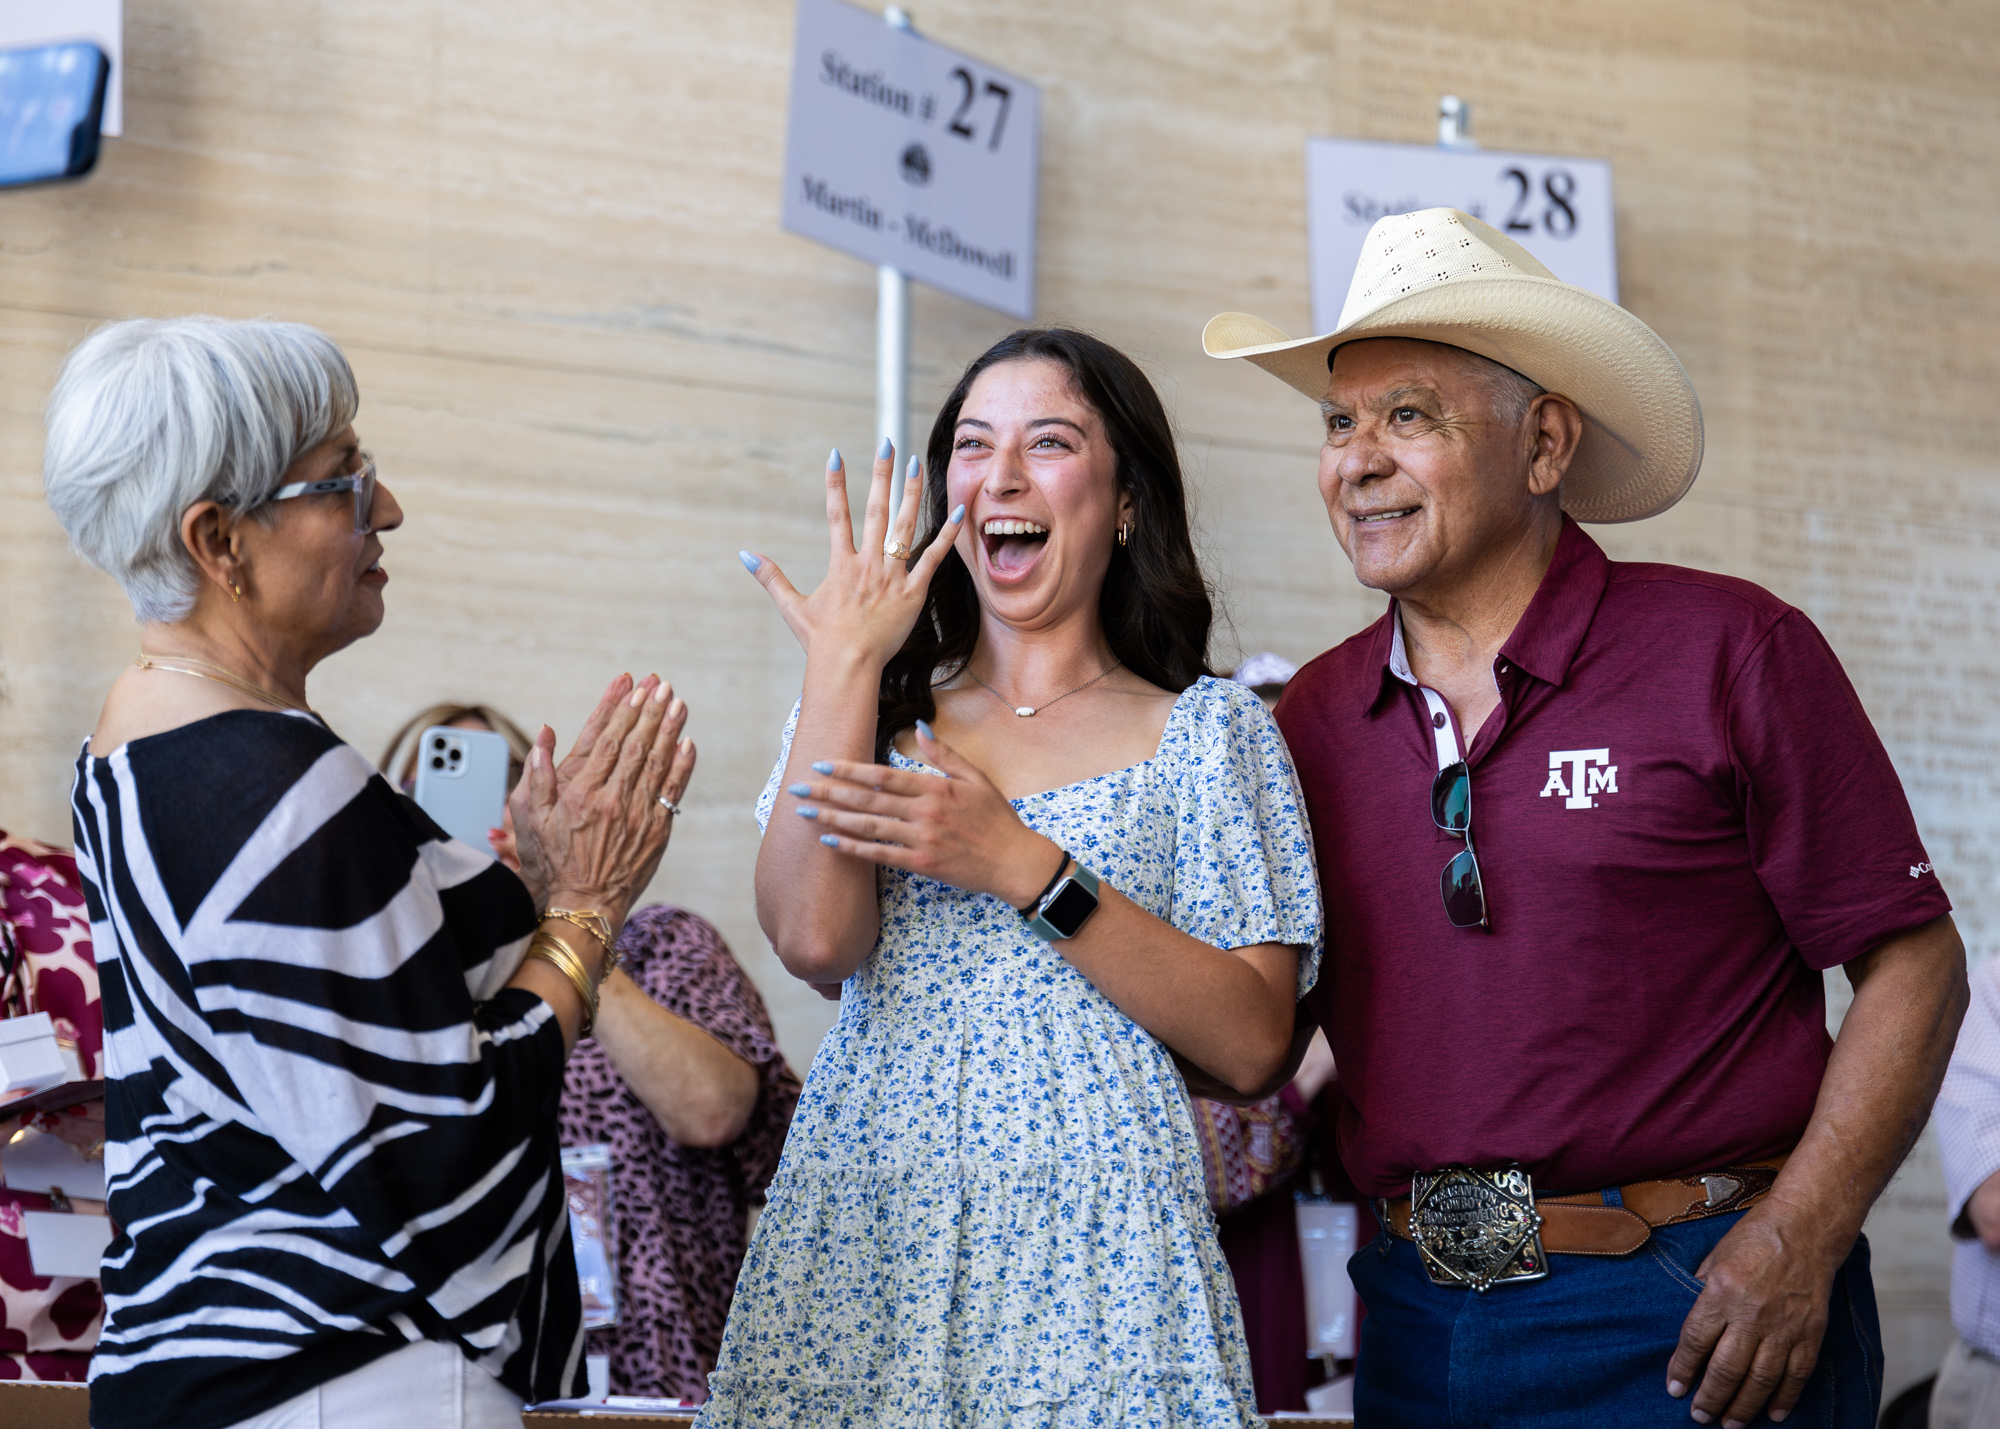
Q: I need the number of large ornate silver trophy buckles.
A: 1